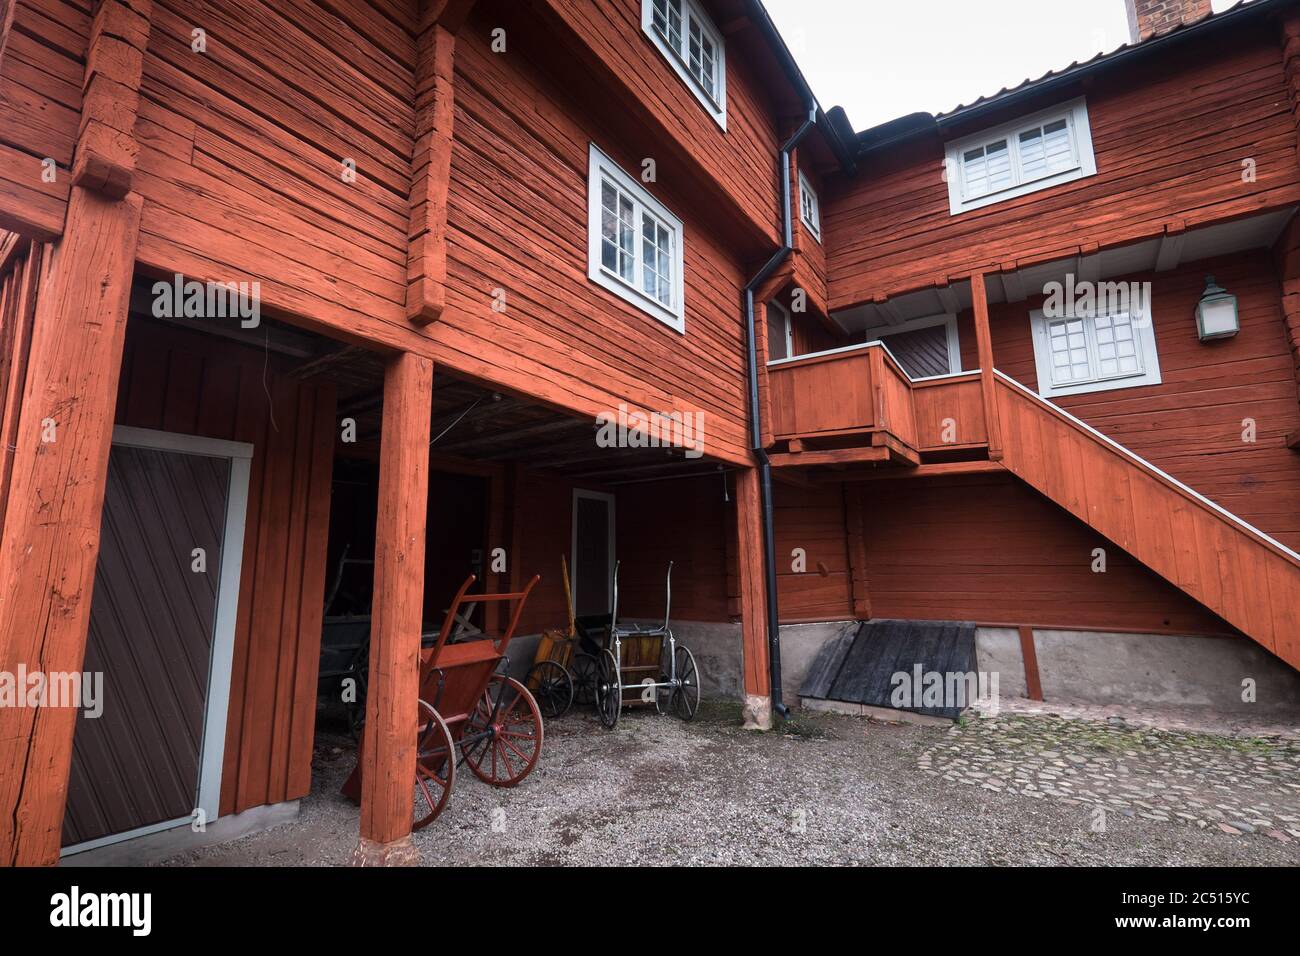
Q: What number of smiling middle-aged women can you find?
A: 0